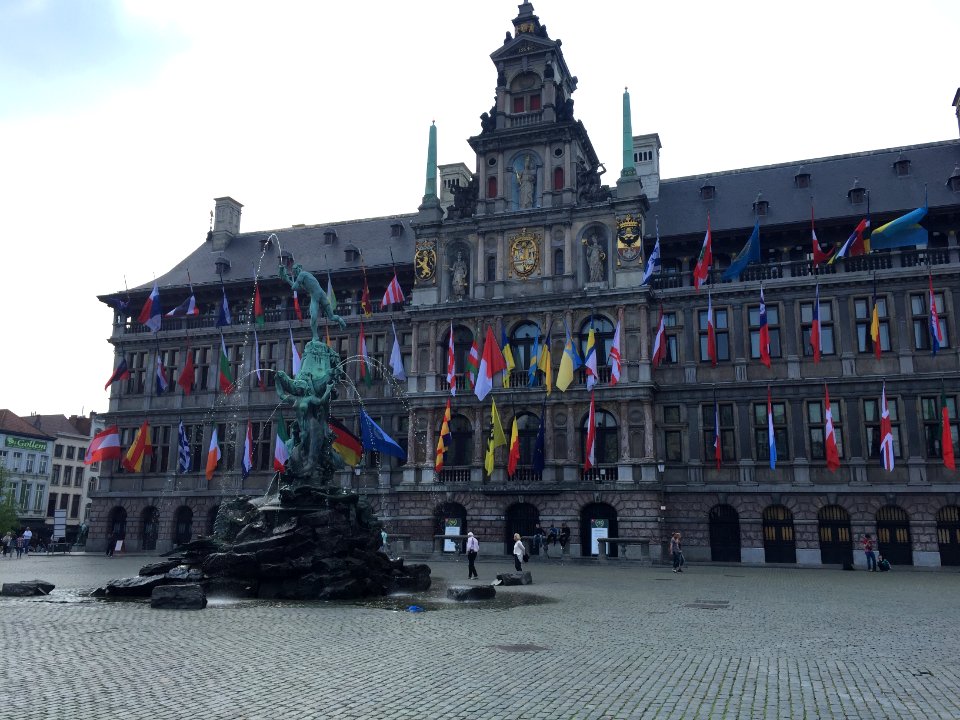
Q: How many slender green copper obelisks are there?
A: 2